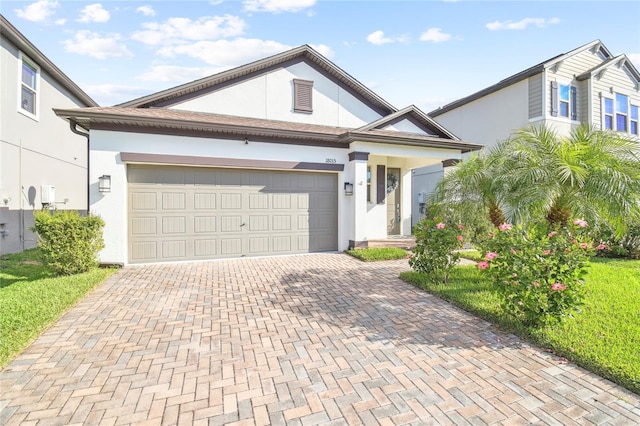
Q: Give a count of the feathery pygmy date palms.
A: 2